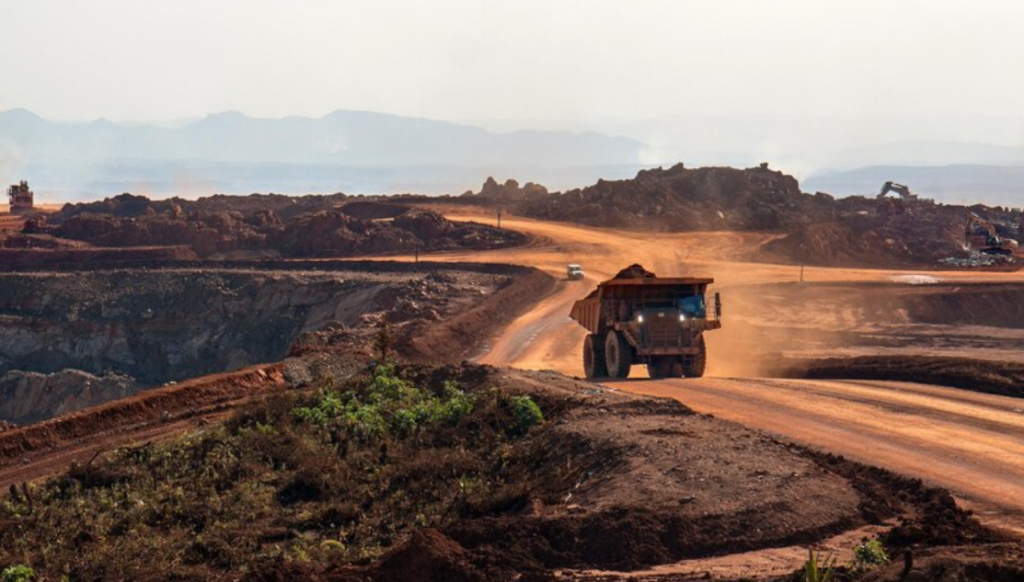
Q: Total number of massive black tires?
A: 4